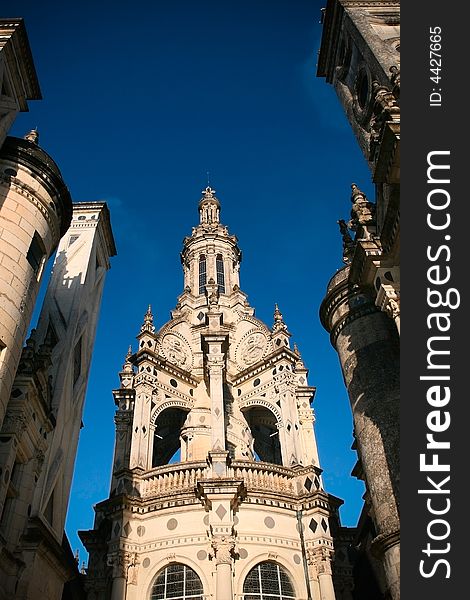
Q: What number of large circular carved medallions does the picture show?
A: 2